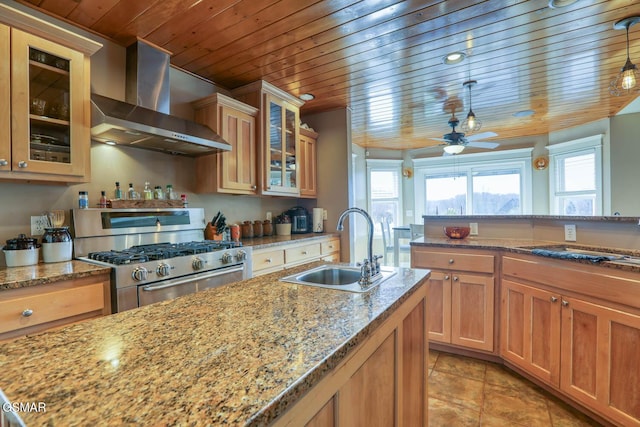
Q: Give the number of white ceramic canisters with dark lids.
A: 2